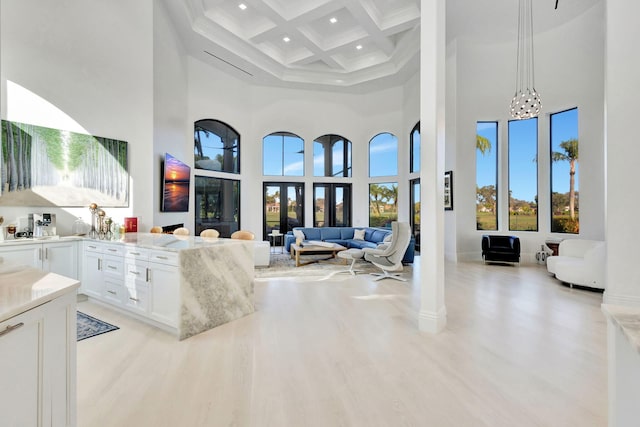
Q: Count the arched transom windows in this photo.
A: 5